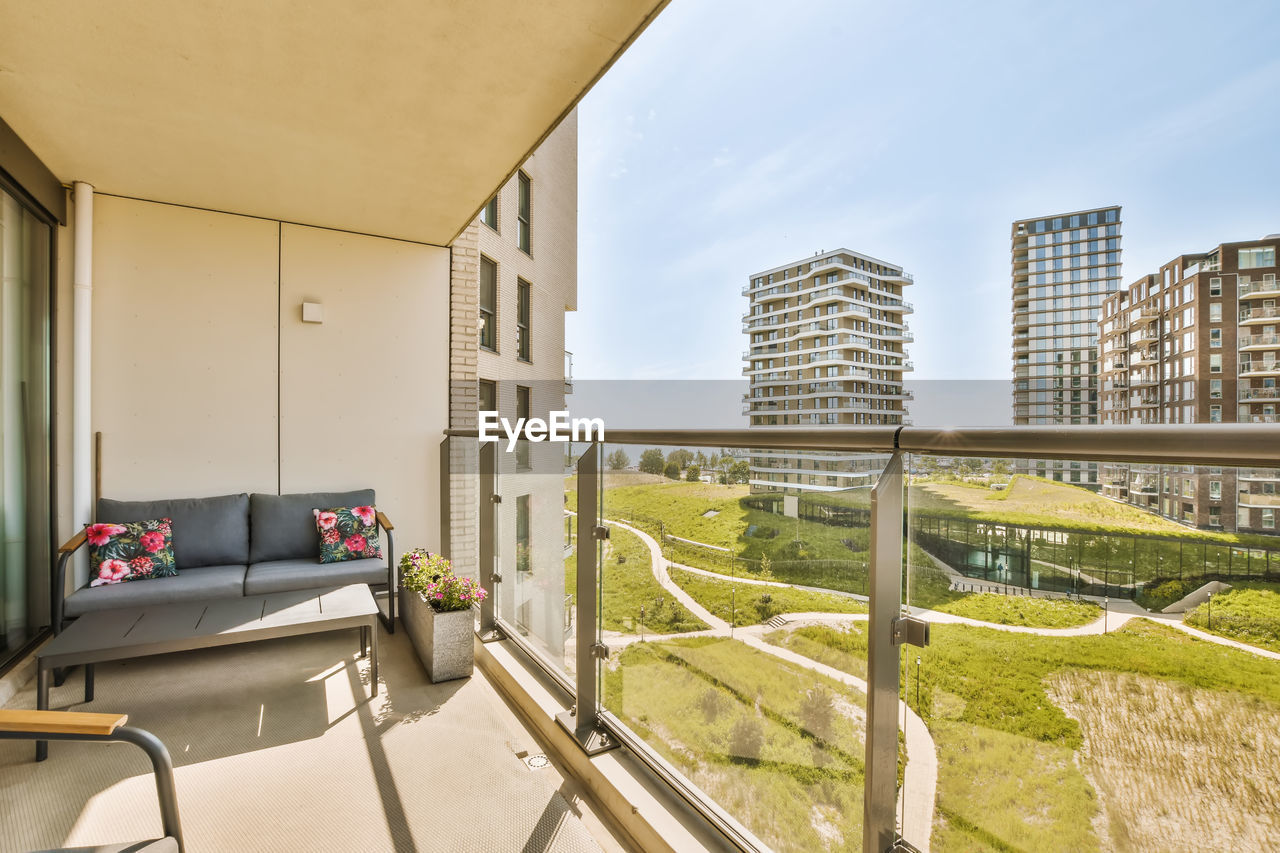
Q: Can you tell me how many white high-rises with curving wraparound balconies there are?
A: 1